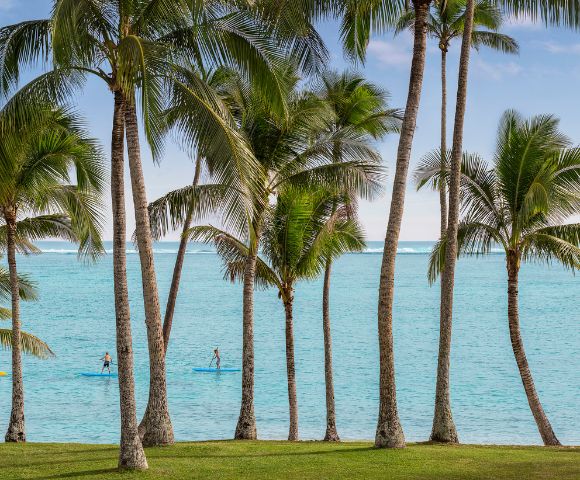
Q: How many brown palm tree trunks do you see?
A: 11